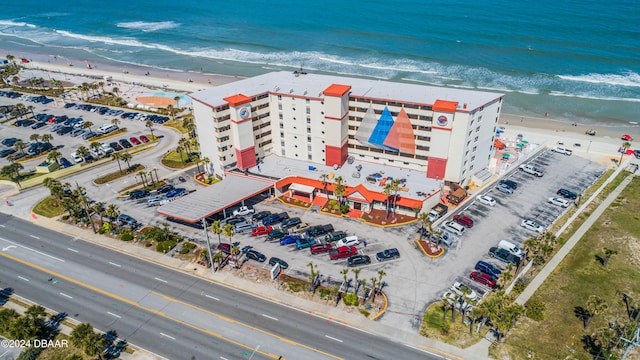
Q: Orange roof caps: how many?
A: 3